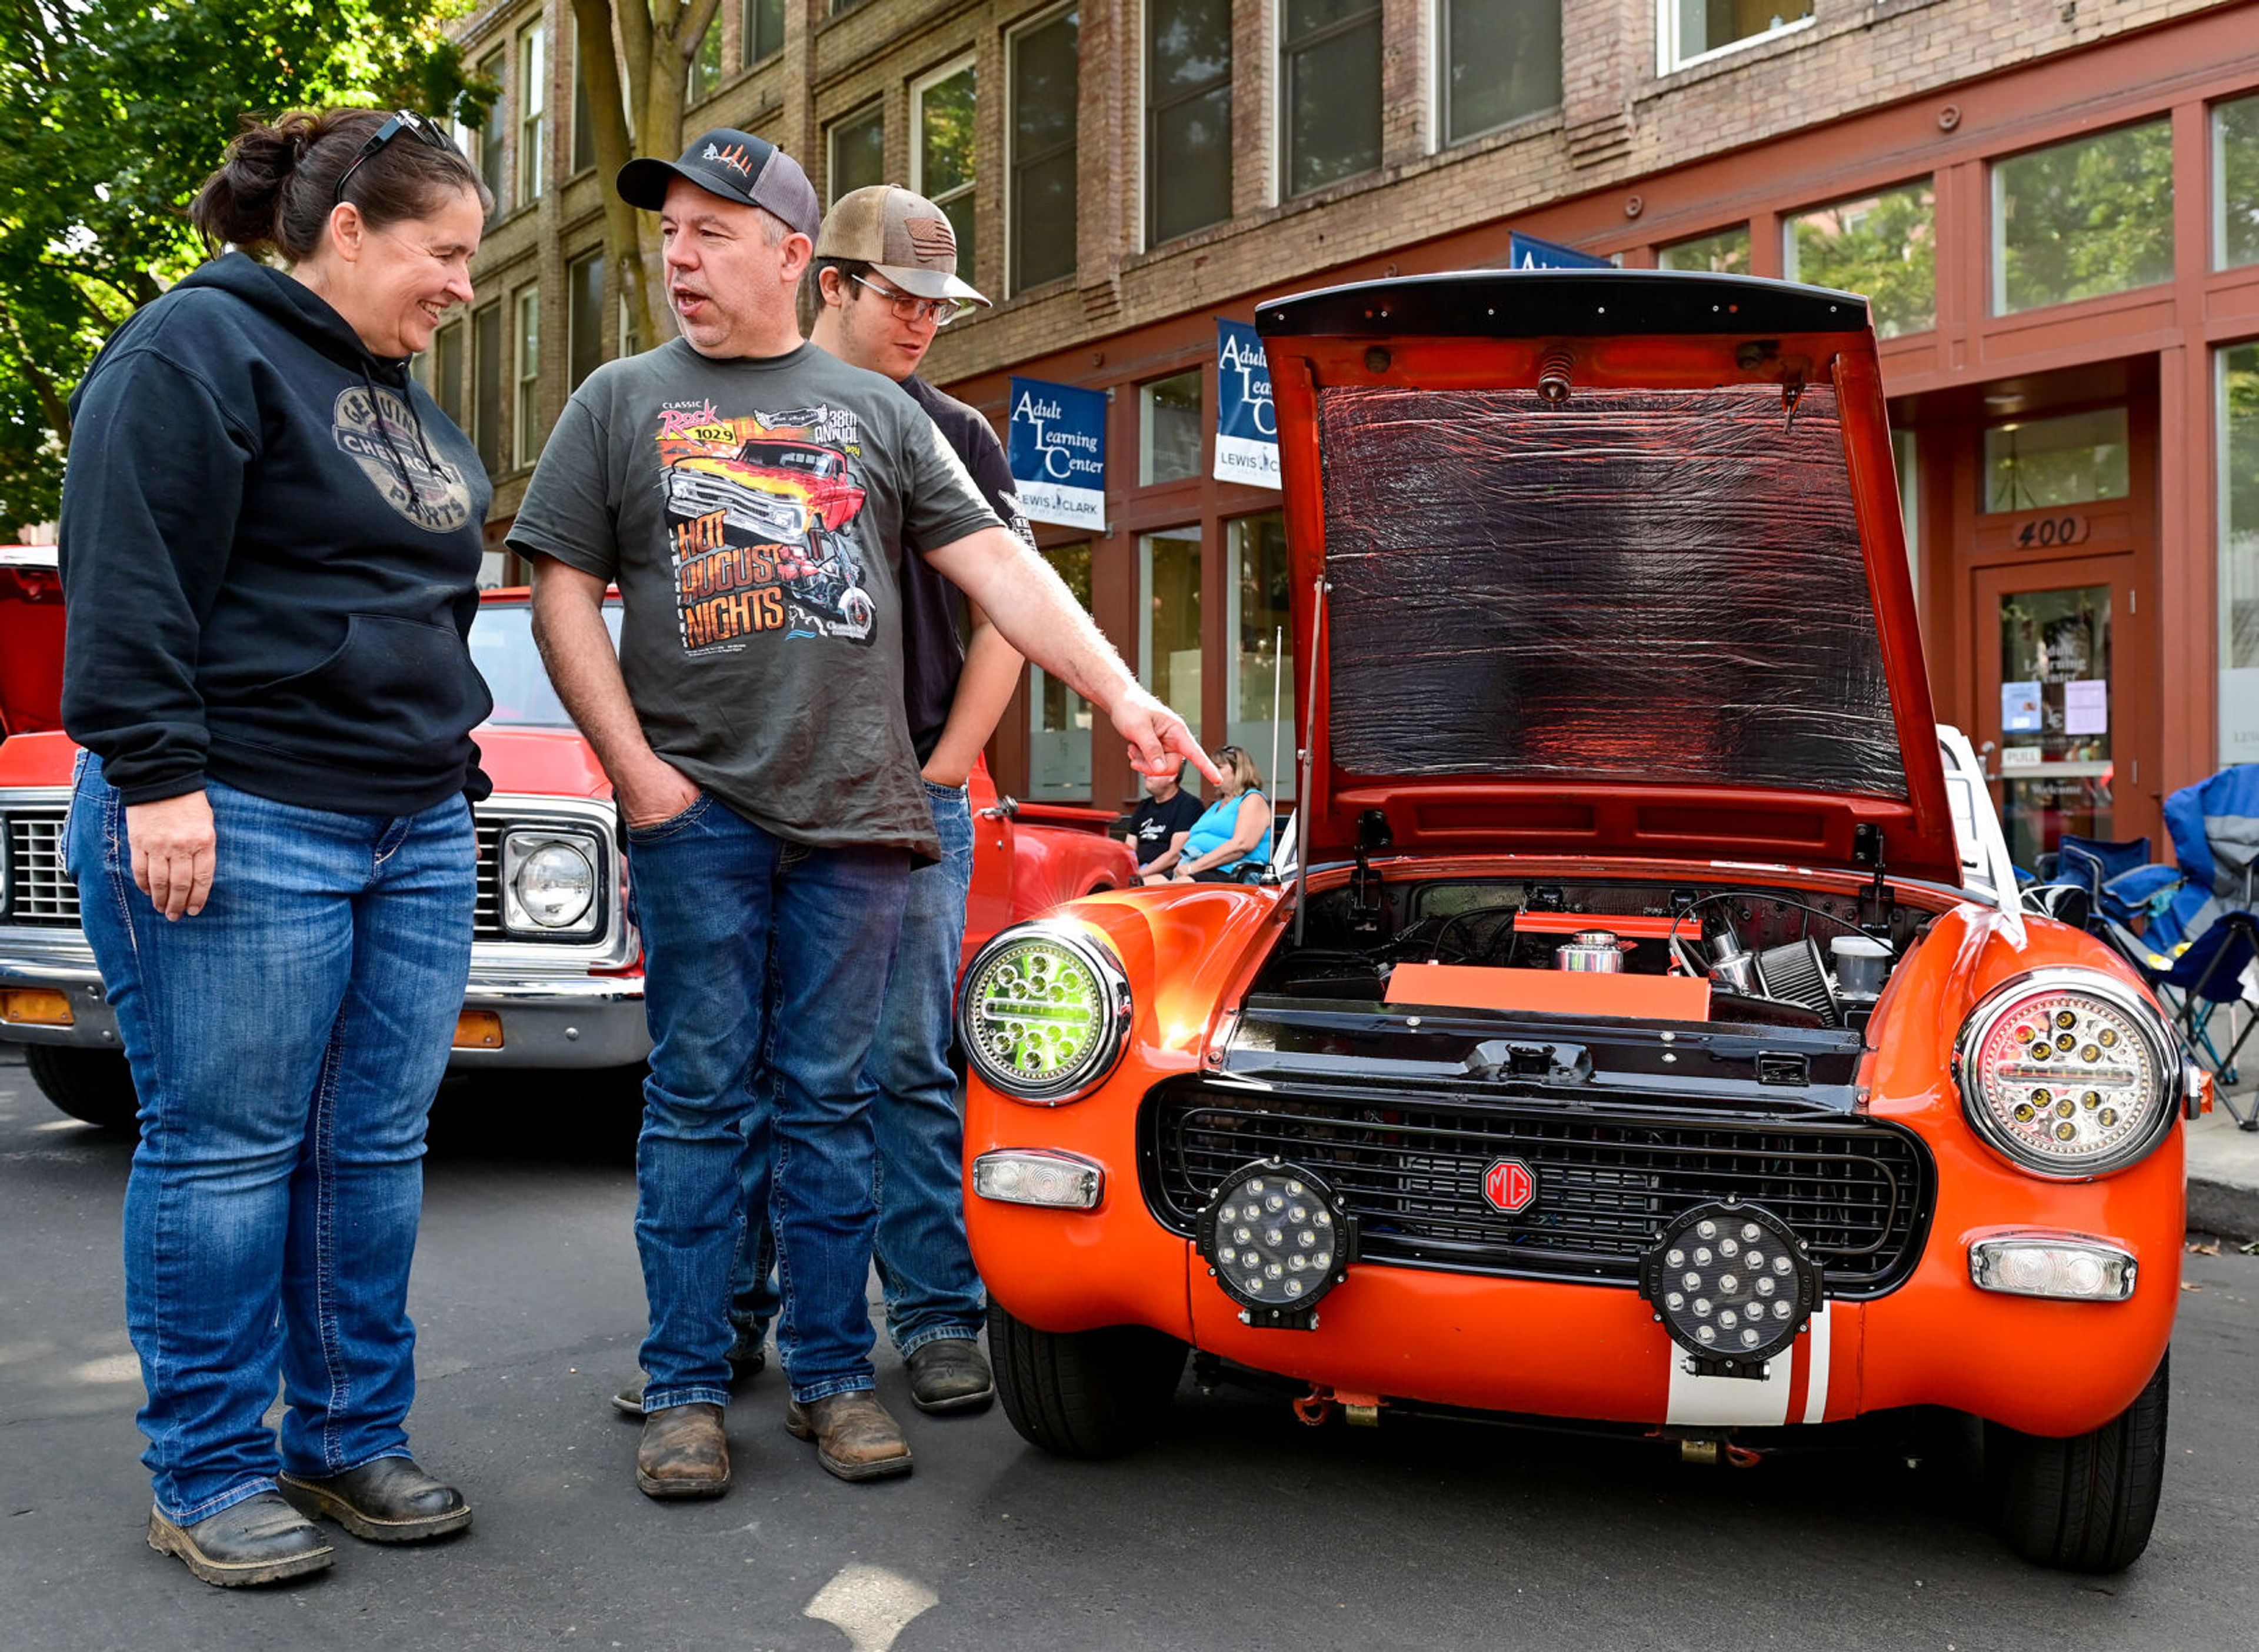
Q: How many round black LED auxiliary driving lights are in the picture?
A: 2